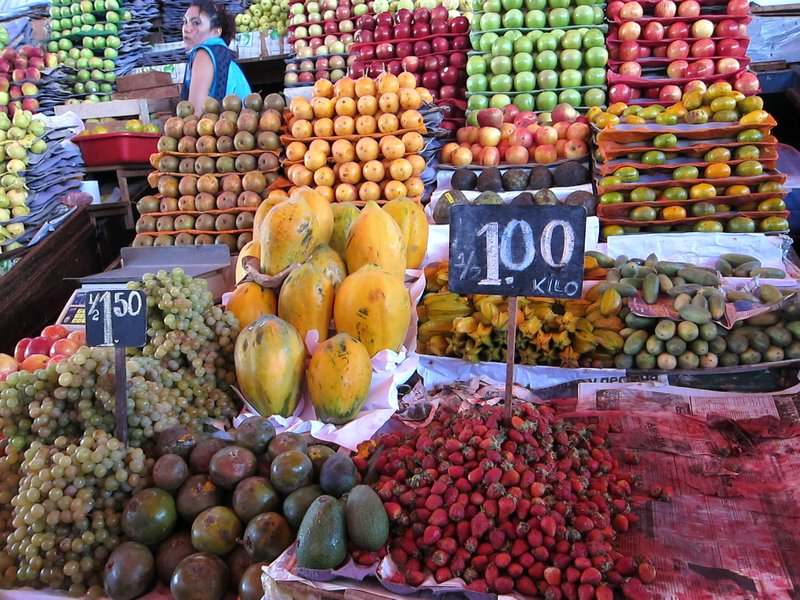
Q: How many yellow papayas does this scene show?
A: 13